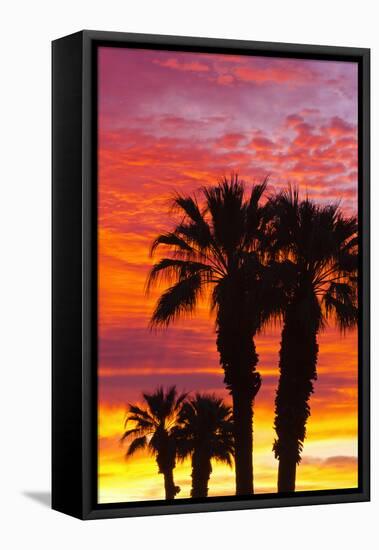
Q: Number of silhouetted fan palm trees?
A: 4